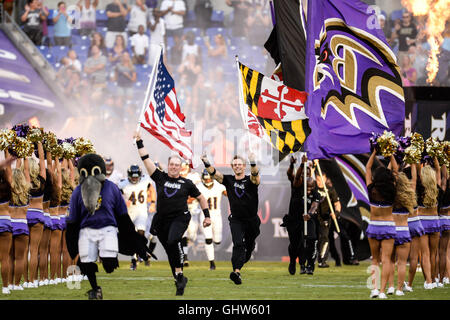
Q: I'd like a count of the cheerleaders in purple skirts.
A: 11